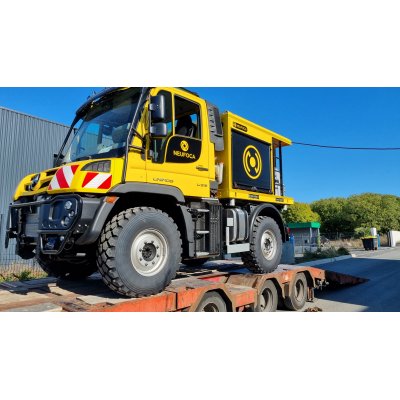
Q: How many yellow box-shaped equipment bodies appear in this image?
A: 1